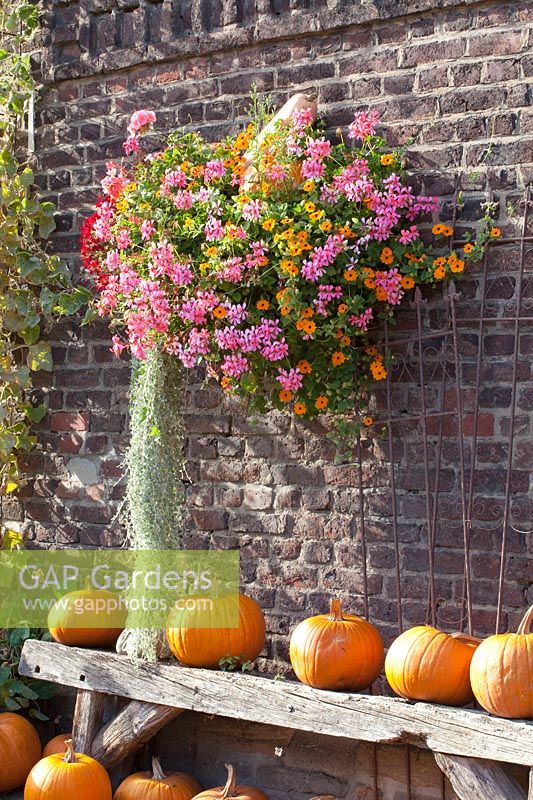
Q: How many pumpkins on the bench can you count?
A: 5